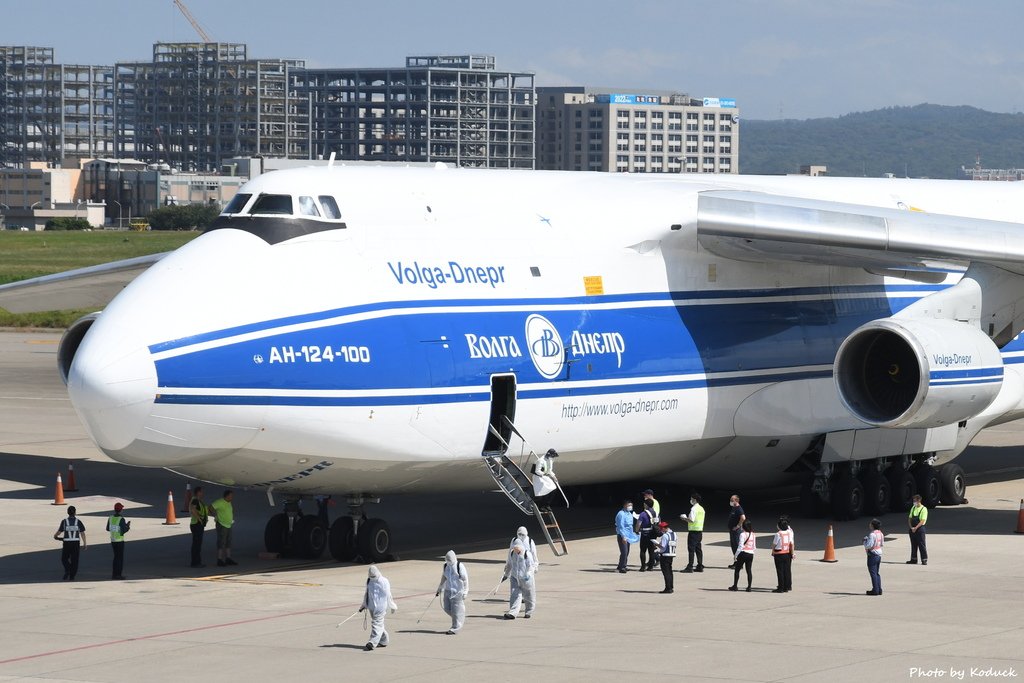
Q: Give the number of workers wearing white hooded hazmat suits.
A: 4